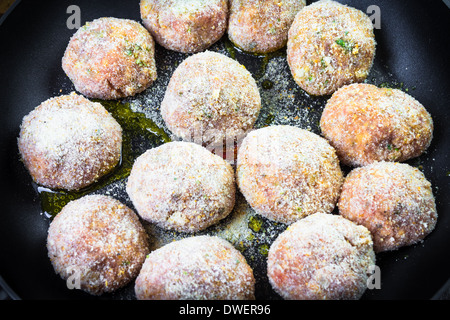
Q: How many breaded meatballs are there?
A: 13